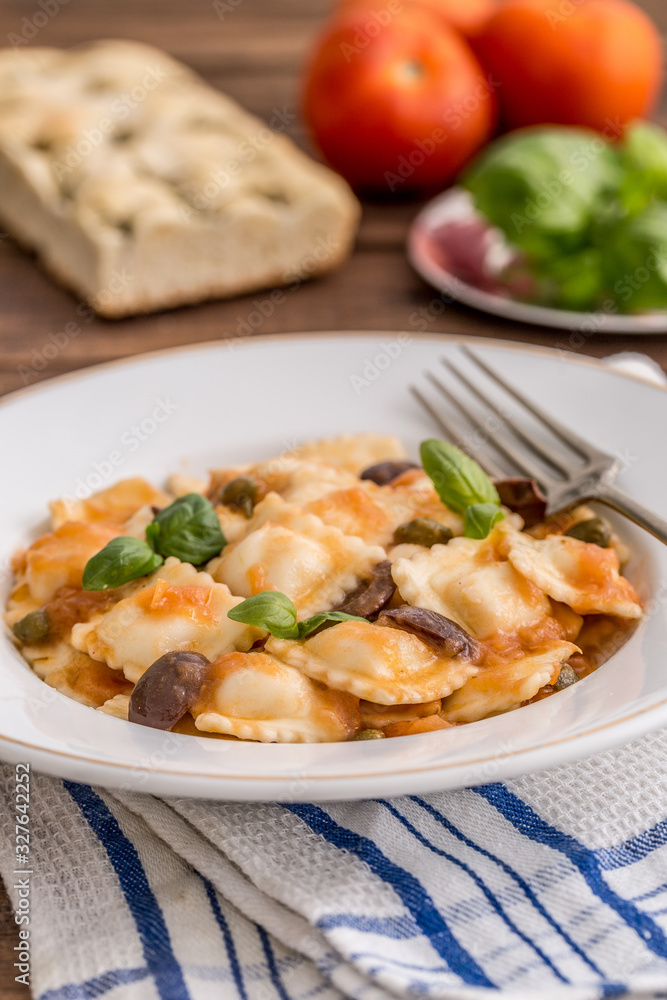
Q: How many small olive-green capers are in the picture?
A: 6